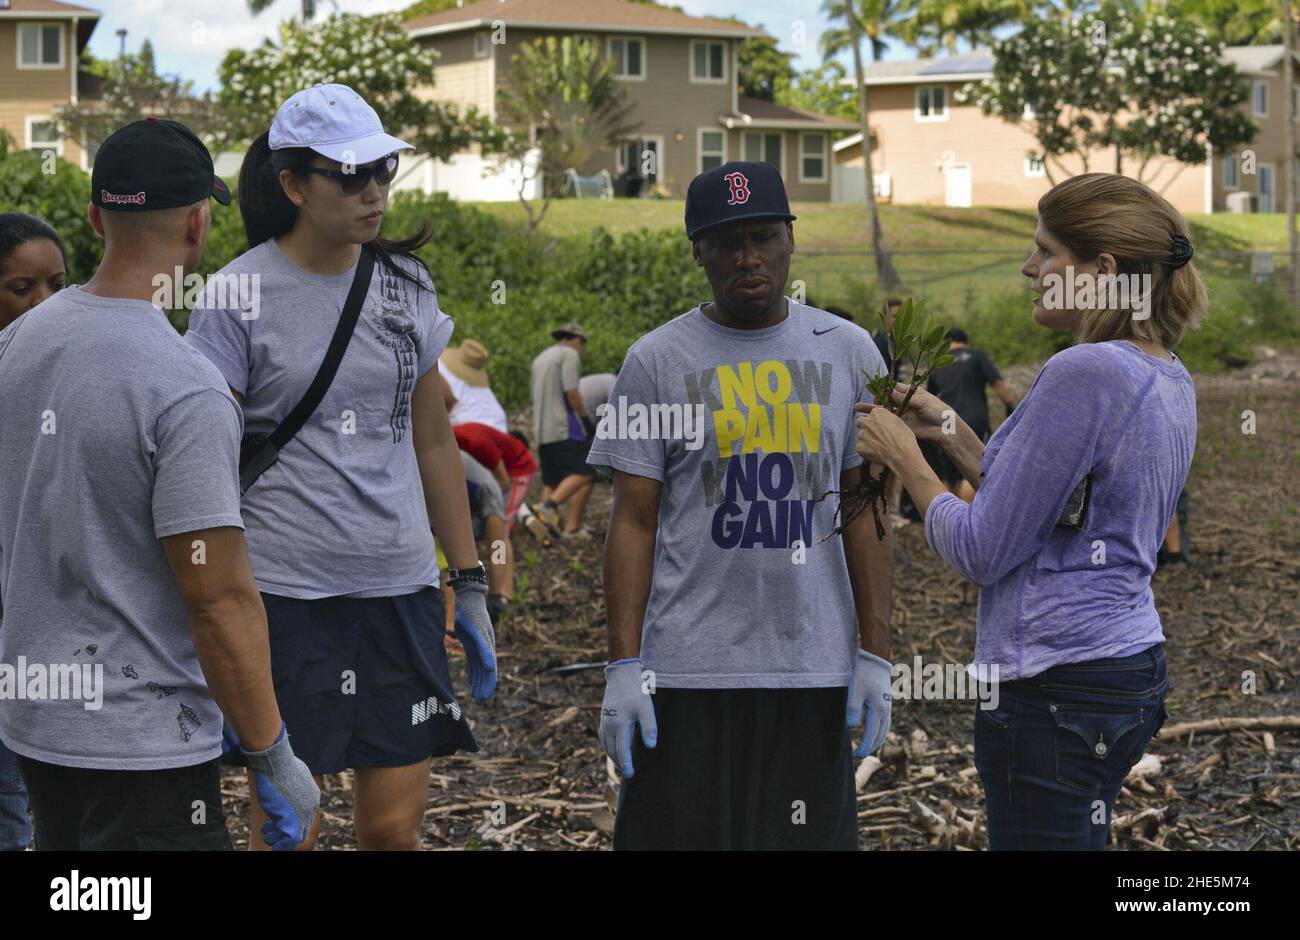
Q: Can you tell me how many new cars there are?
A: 0